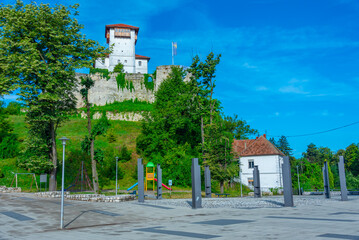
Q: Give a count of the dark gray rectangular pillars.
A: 8